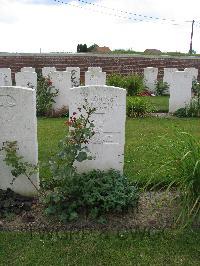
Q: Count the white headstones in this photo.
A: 14